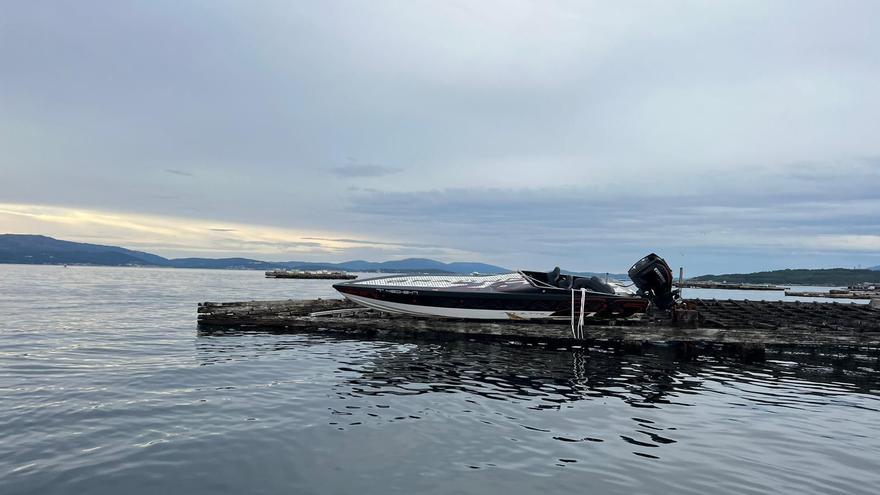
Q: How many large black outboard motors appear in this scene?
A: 1